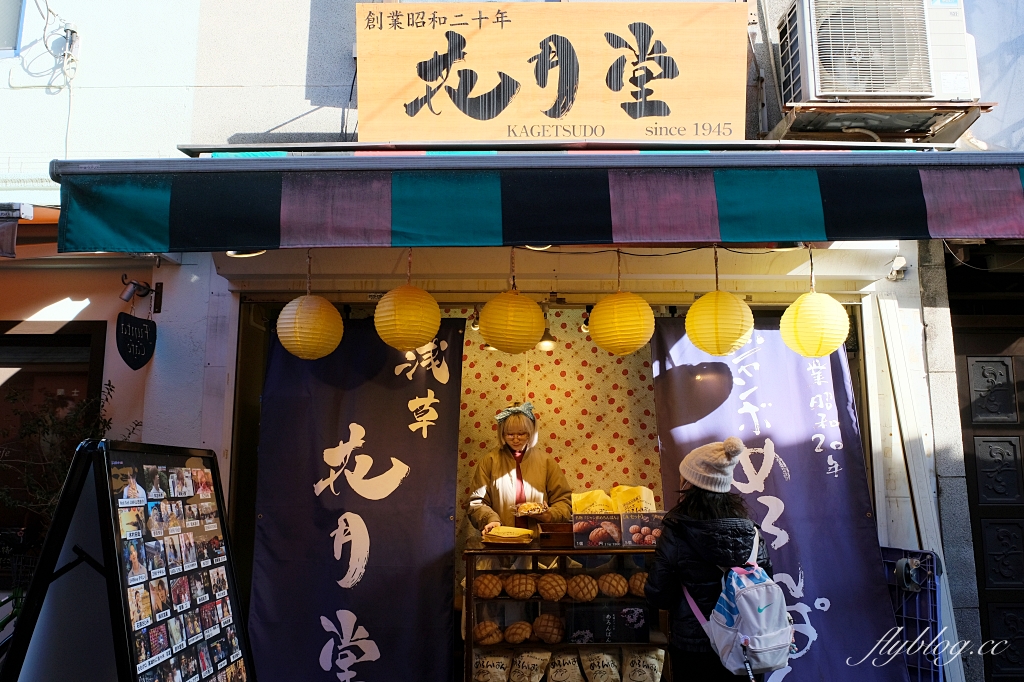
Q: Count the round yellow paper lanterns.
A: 6